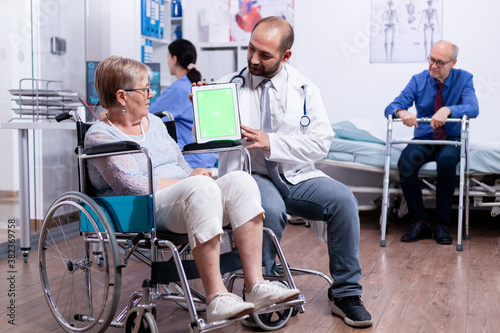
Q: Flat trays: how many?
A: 3